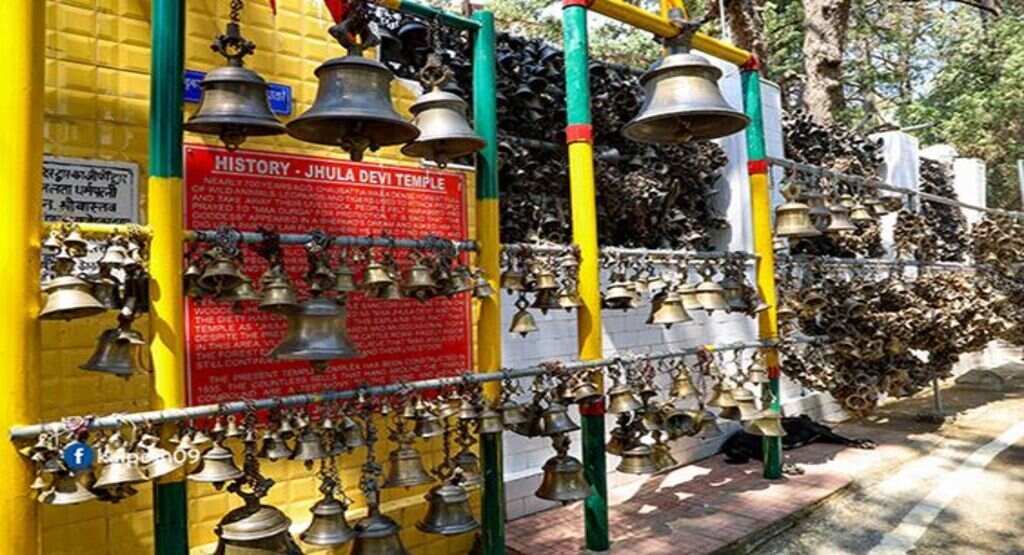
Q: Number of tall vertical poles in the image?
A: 5